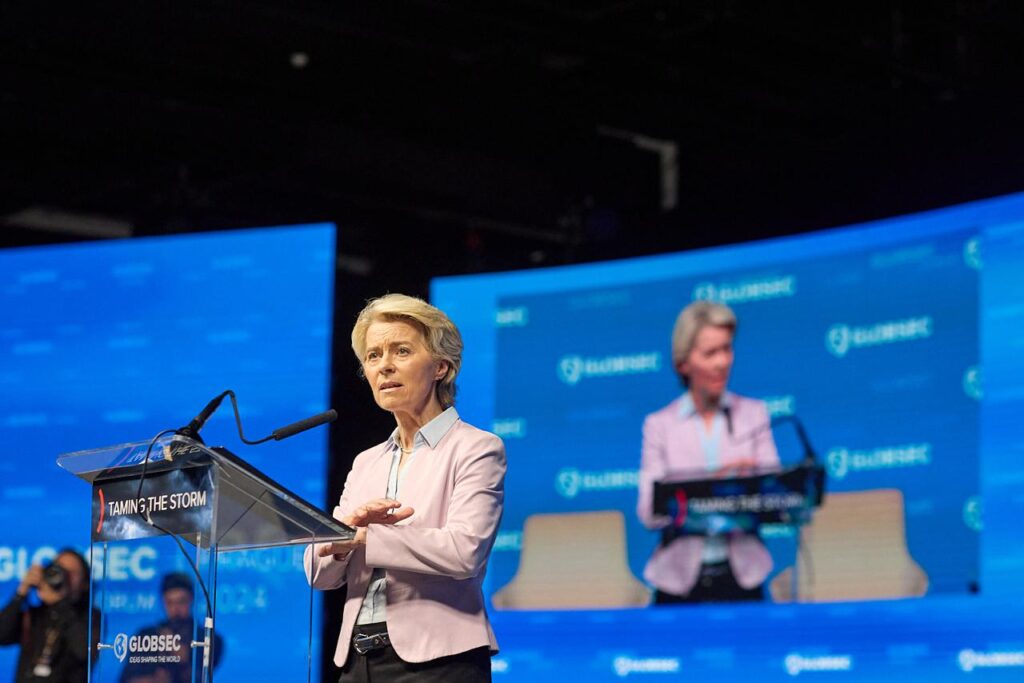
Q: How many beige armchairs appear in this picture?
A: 2